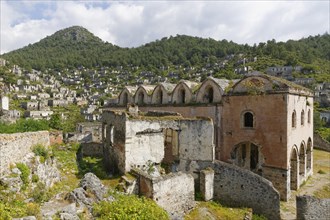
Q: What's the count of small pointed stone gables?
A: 5